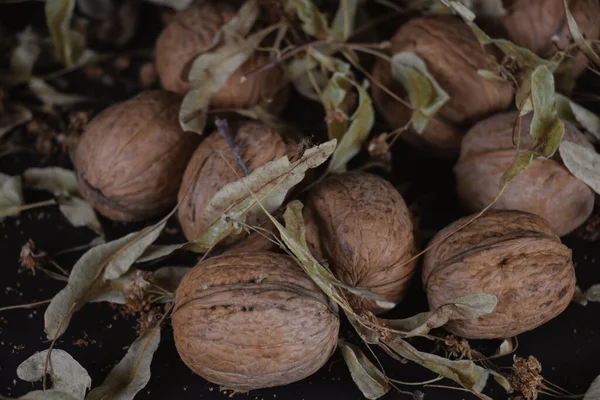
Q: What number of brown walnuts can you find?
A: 9